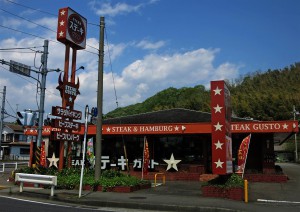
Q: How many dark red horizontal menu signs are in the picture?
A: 3